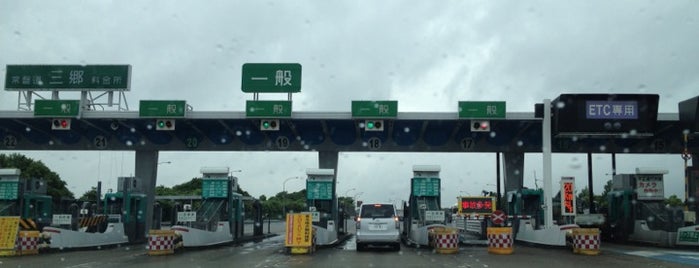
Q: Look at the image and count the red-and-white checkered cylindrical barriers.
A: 5